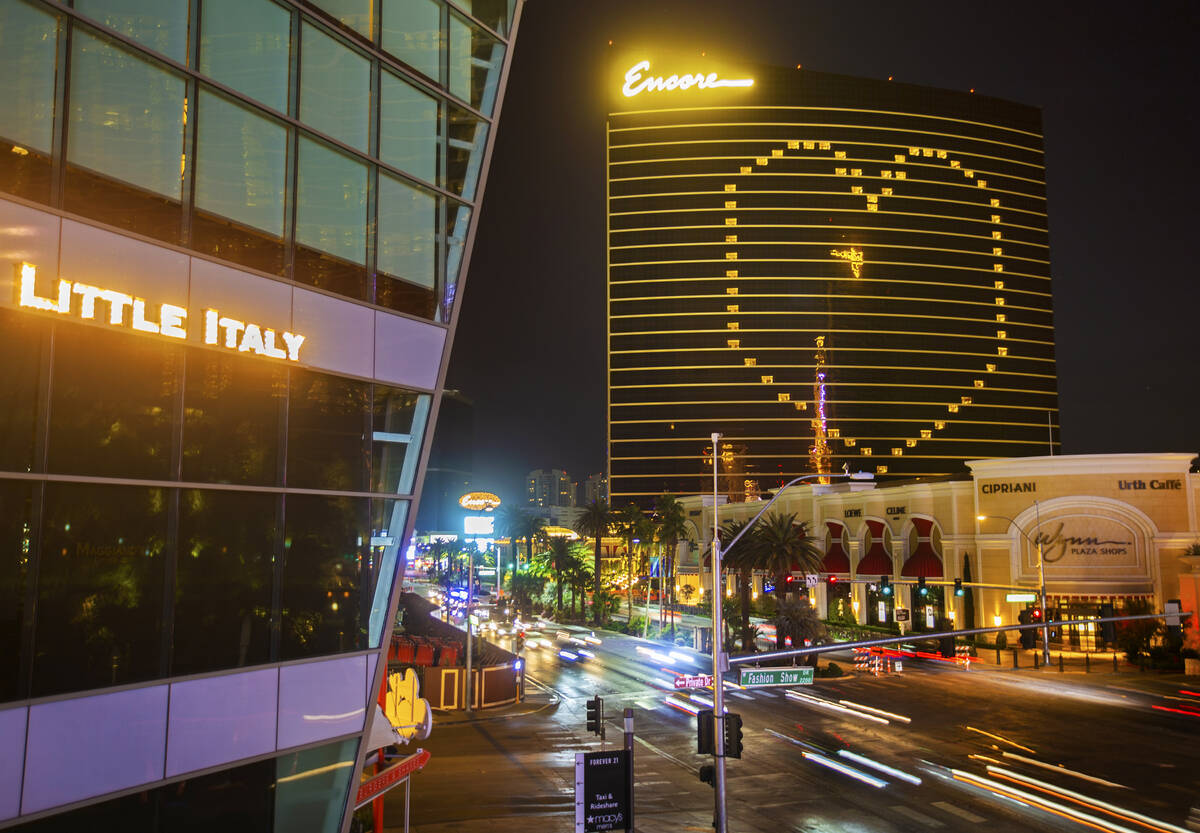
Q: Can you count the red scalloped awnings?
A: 3